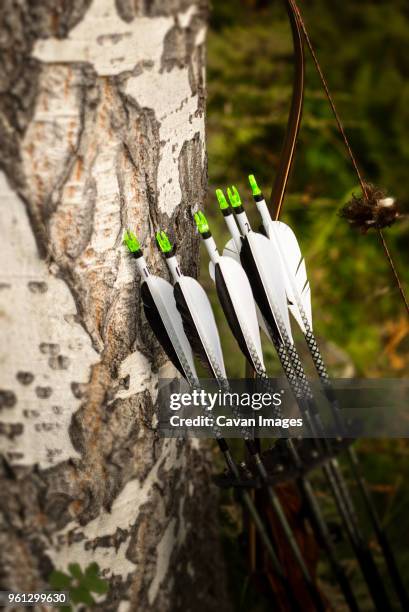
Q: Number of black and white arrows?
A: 6